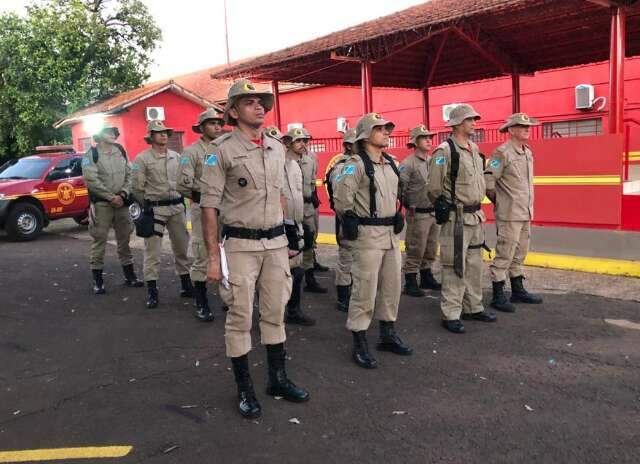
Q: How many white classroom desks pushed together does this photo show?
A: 0